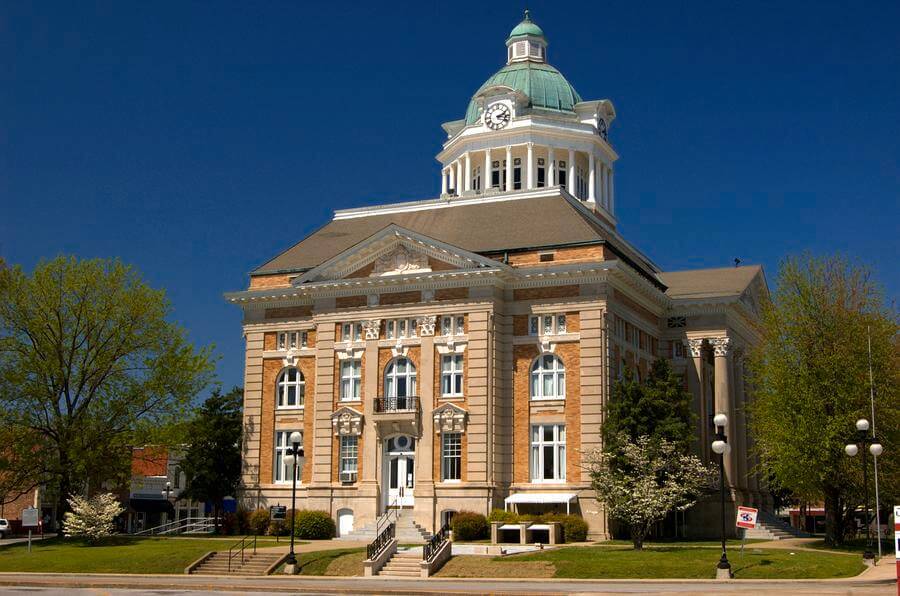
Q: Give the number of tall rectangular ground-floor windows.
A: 4